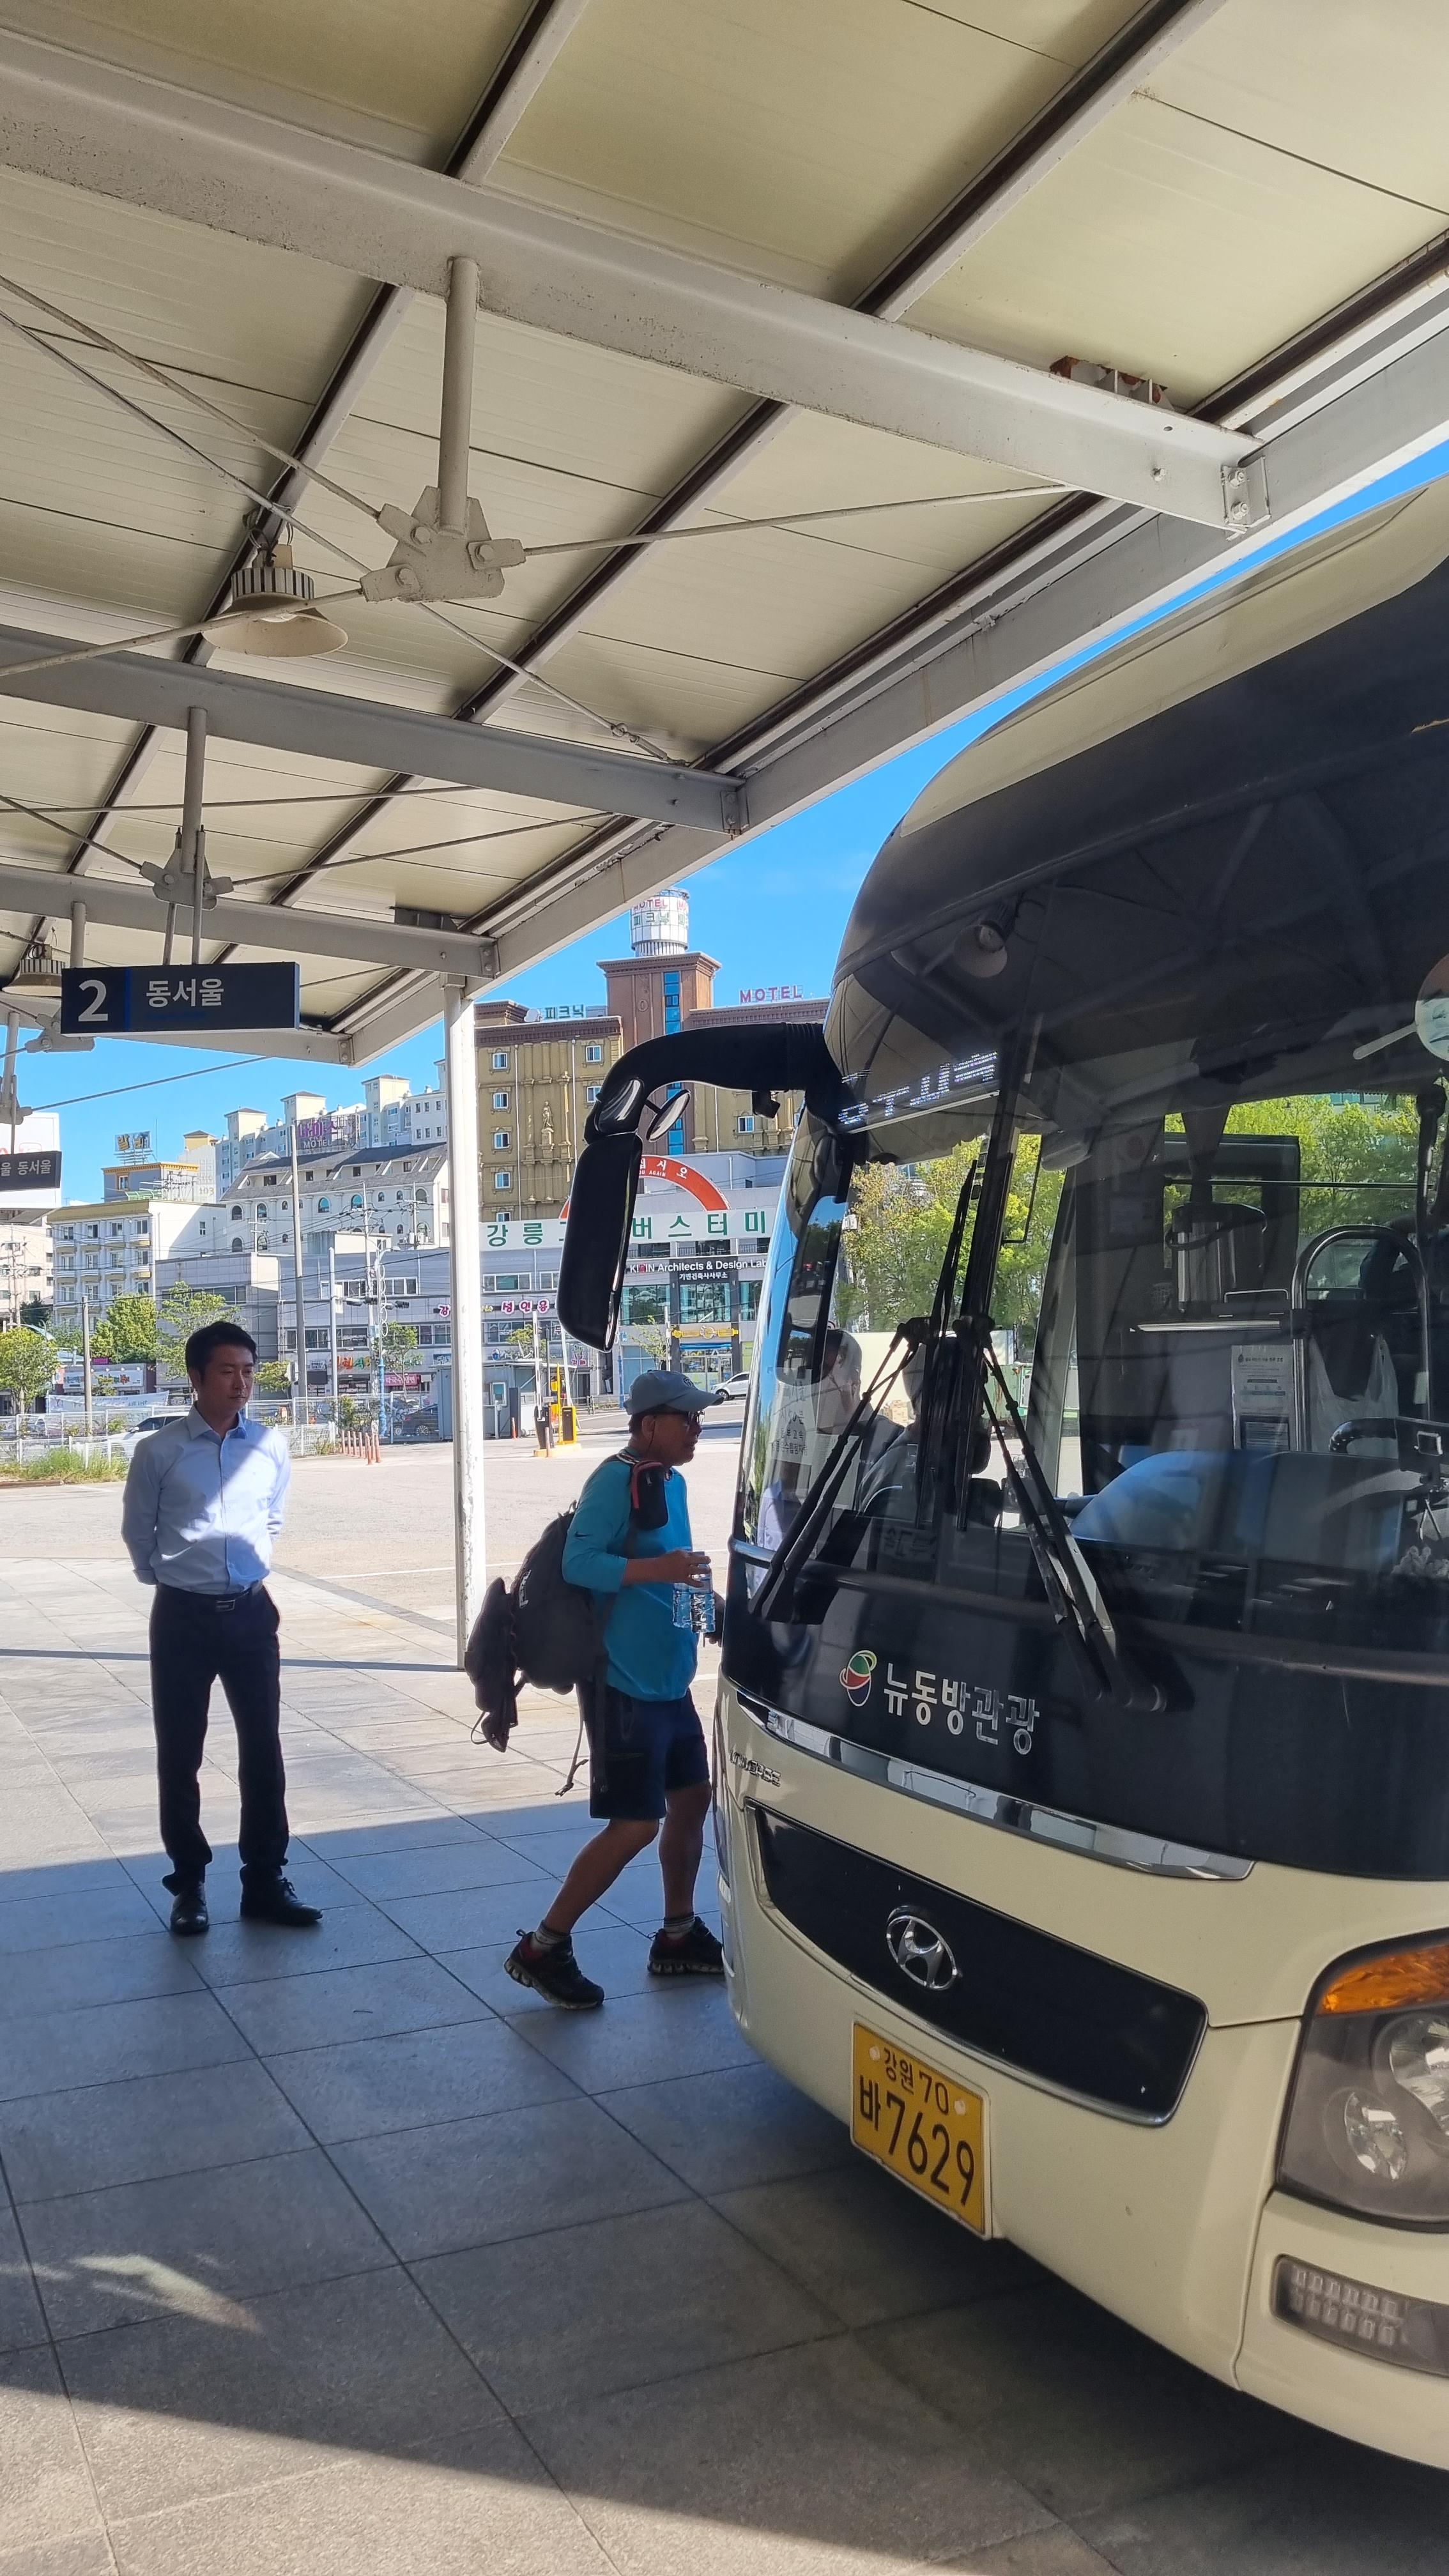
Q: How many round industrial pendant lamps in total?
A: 2